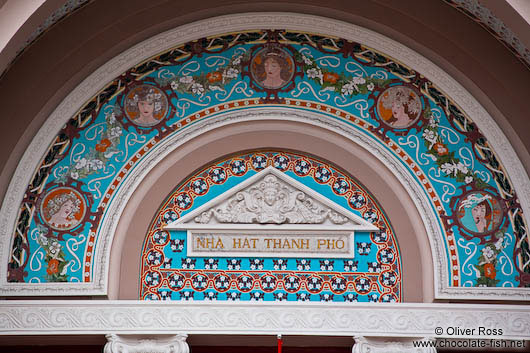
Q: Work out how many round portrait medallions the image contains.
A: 5